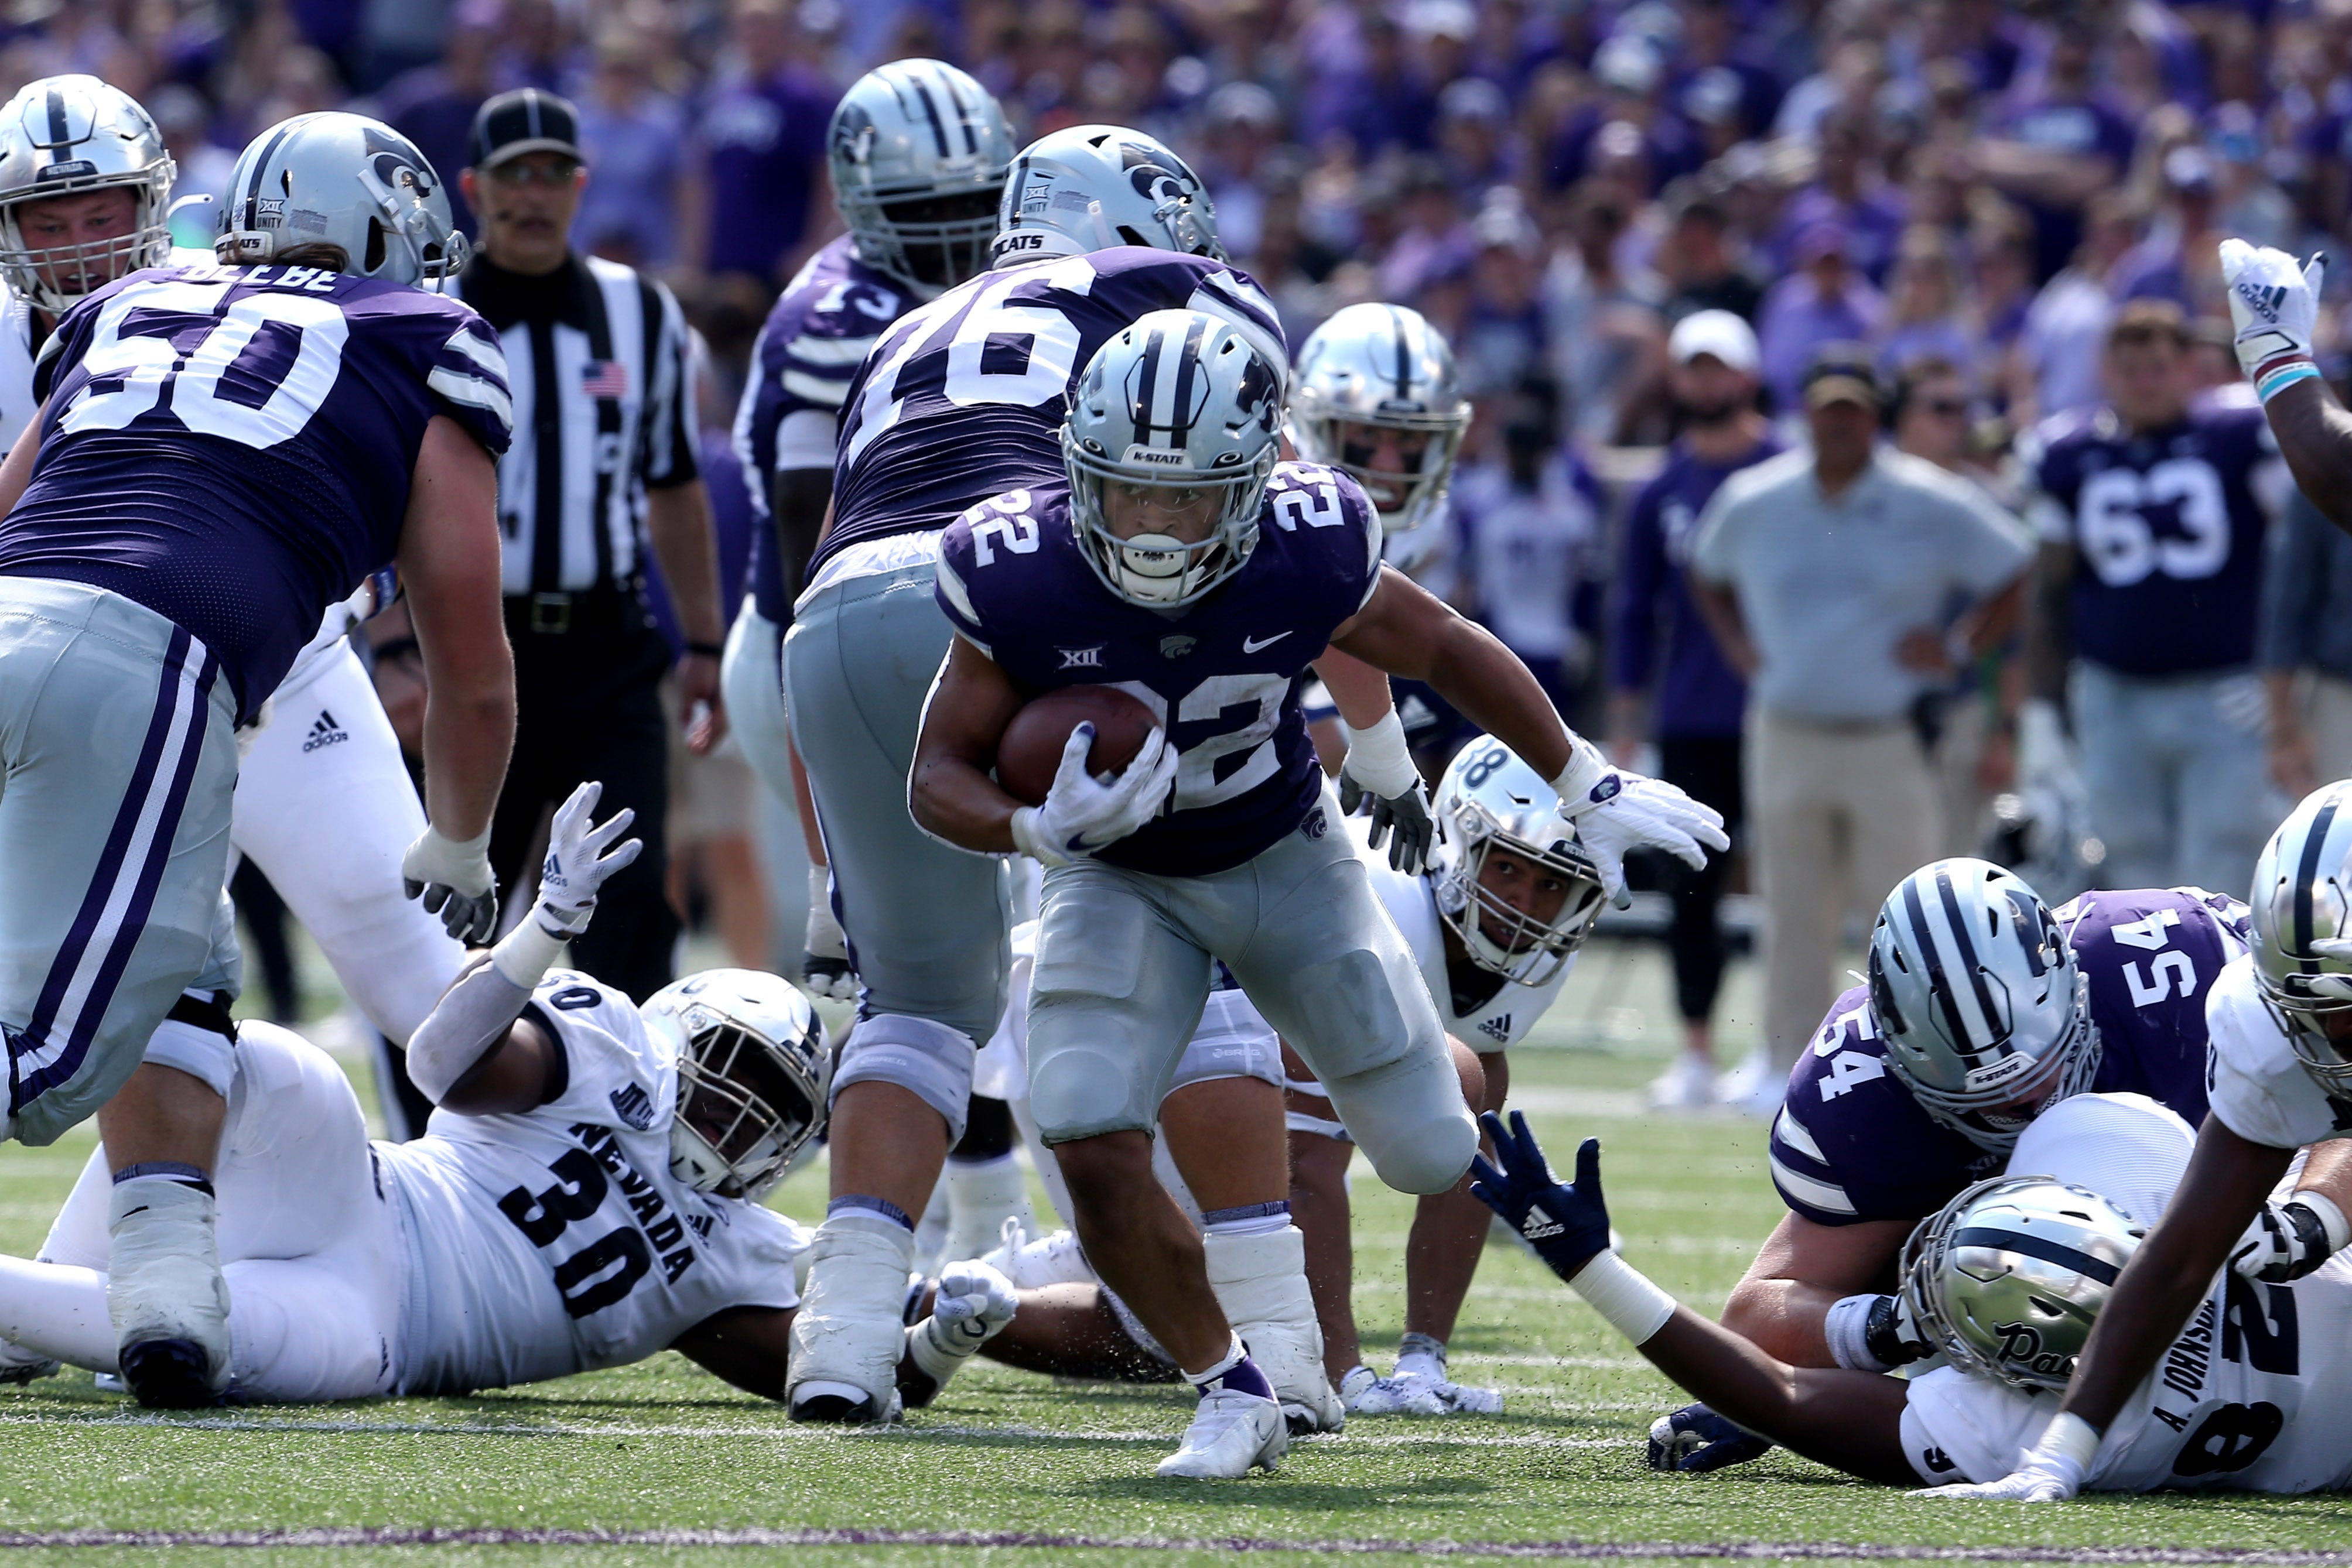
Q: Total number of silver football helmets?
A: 11